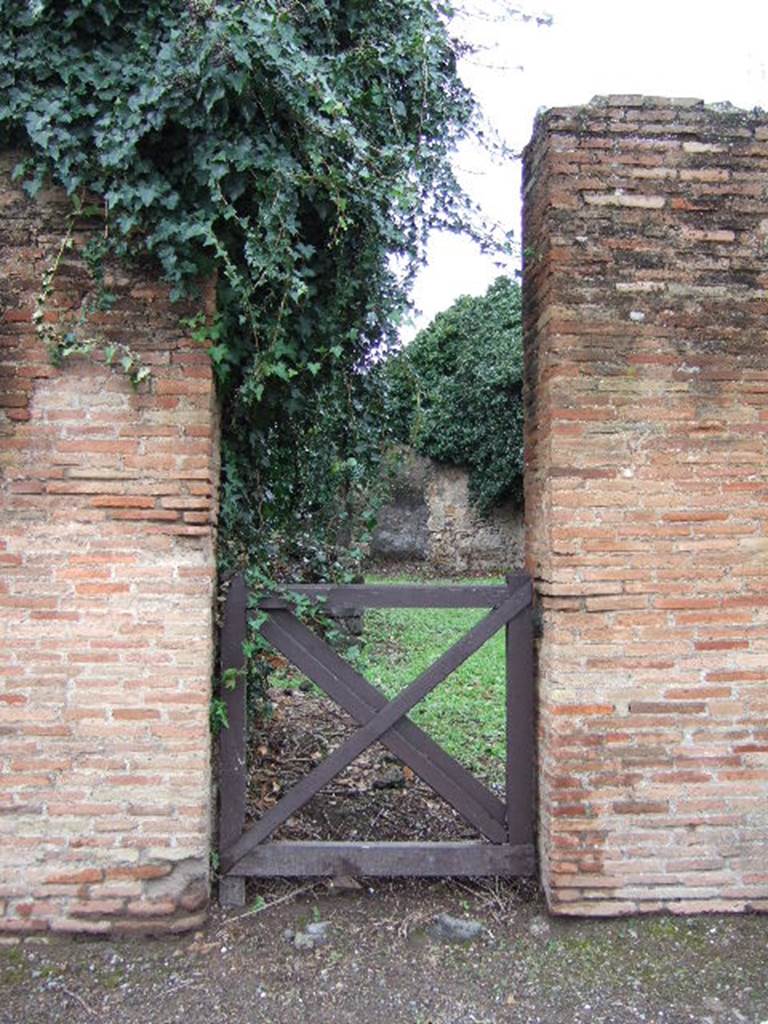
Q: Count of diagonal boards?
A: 2